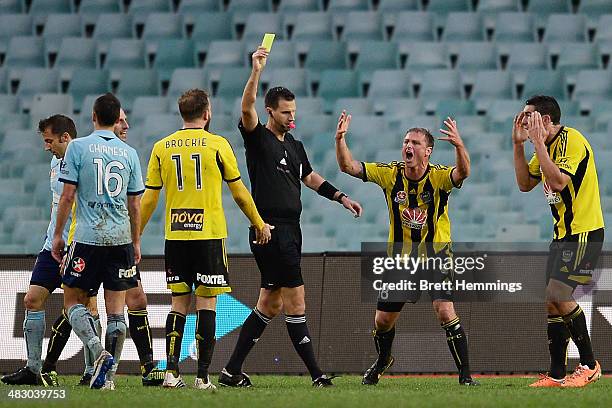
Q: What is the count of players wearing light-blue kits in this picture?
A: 2